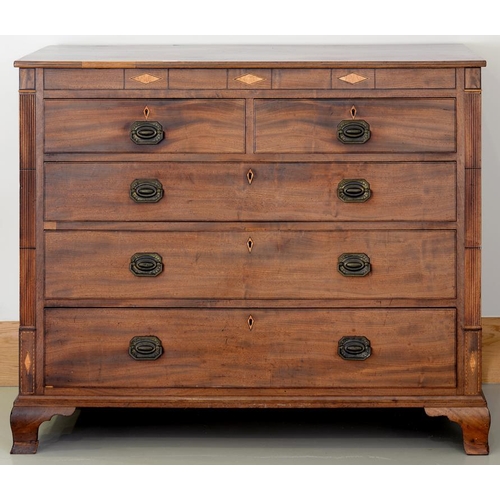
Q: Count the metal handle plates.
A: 8